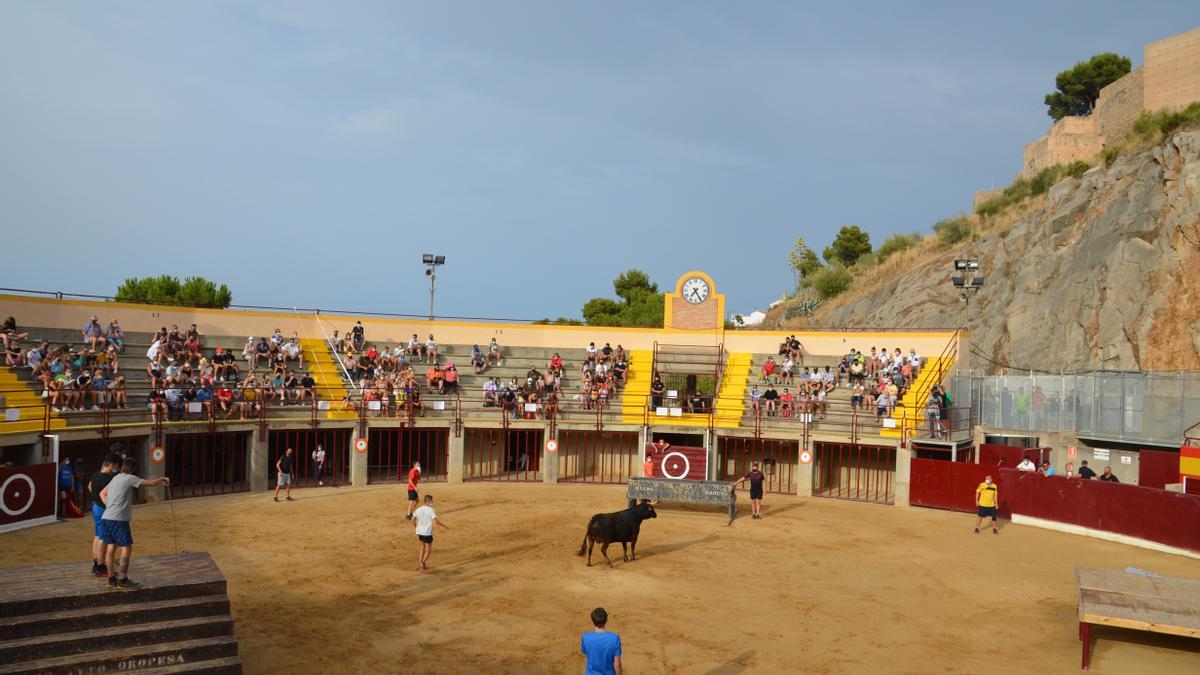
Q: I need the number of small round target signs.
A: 4